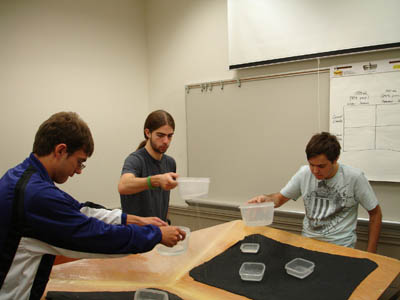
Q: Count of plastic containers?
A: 7